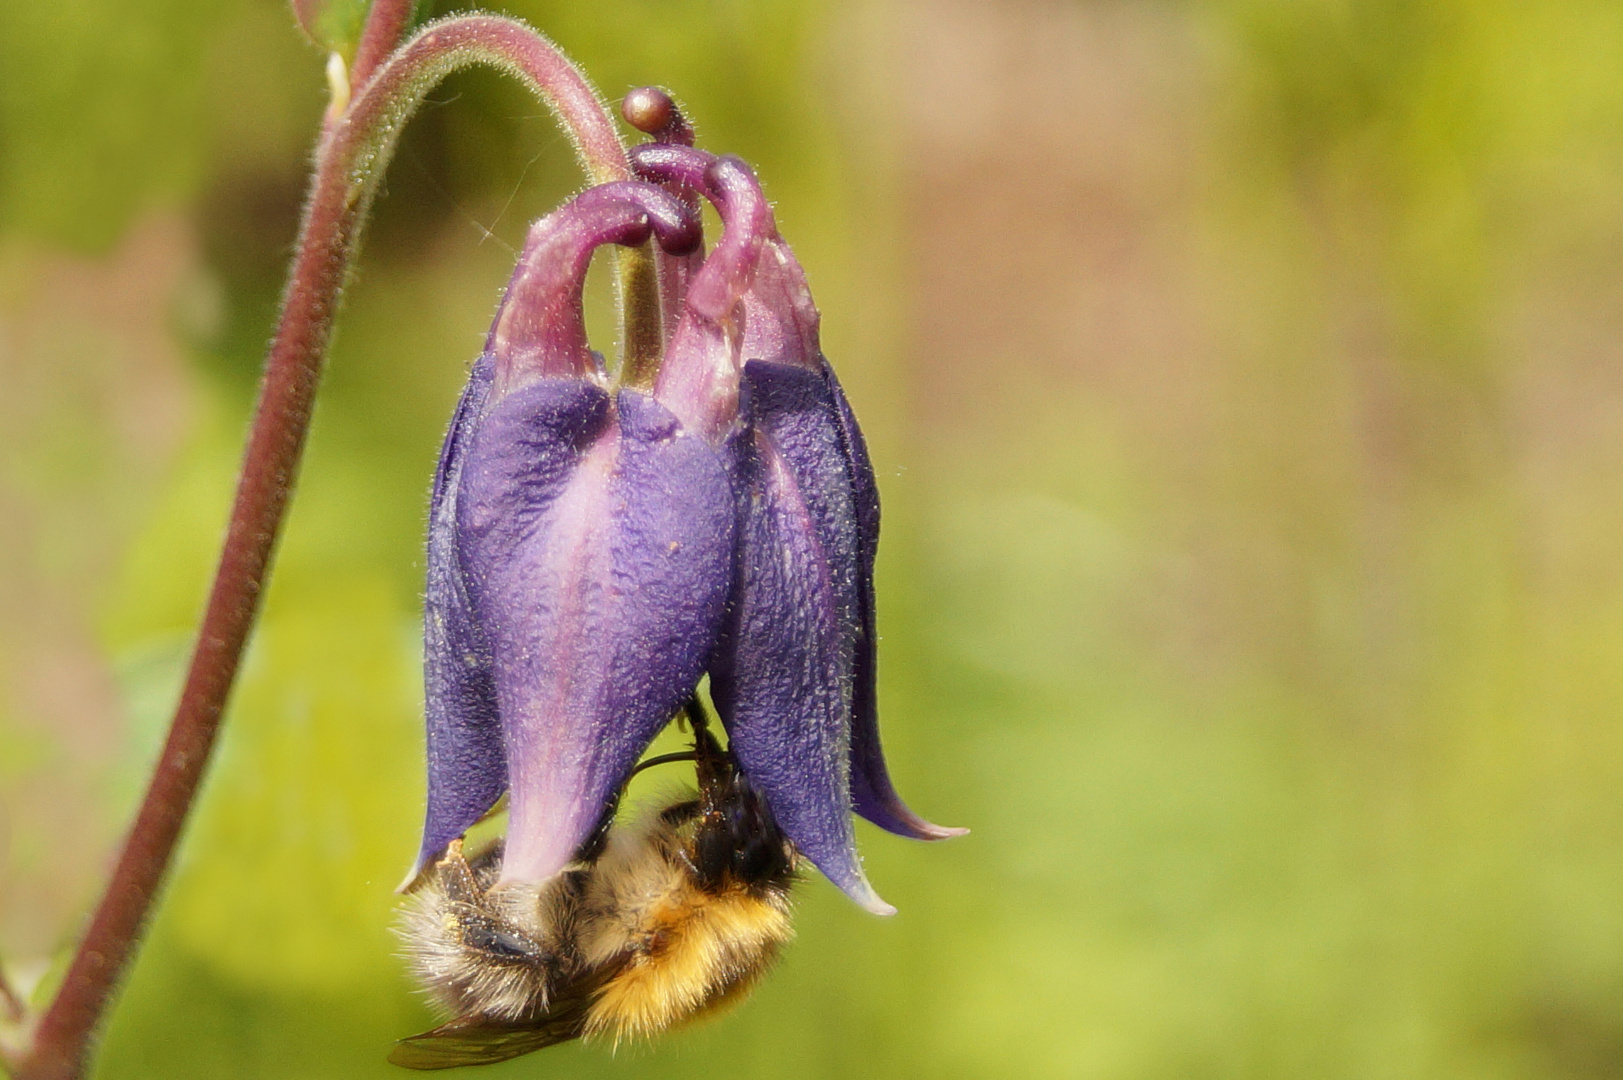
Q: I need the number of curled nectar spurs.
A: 5